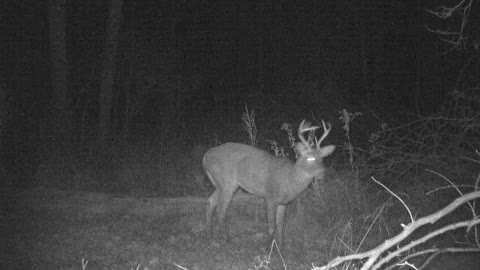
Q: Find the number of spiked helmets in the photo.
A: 0